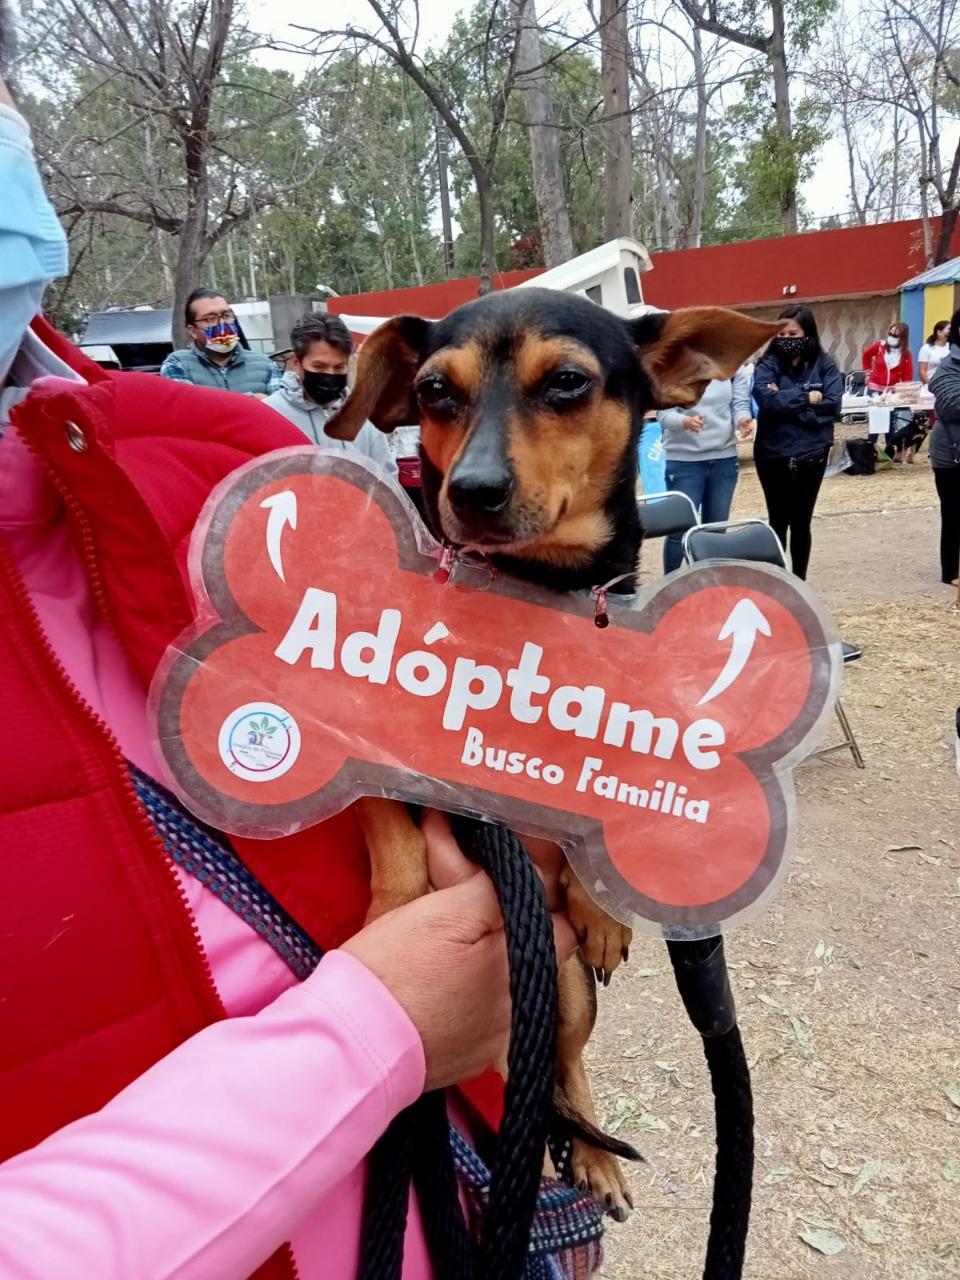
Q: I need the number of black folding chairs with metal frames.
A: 2